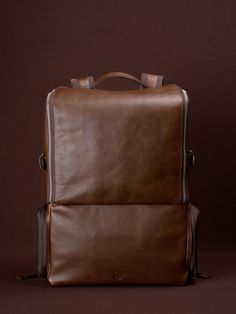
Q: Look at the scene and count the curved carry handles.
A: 1